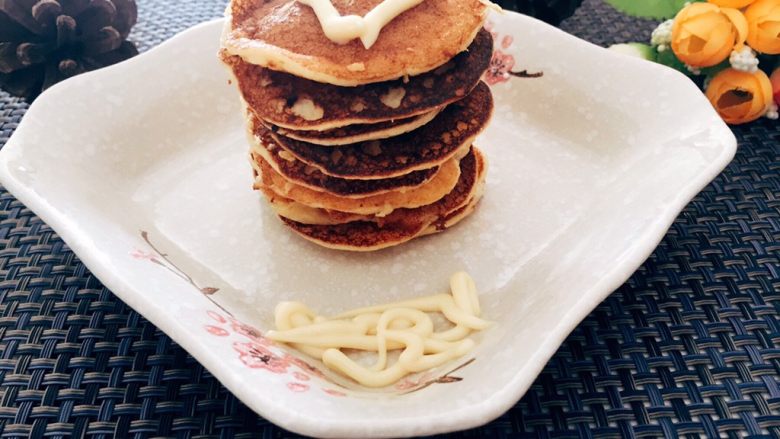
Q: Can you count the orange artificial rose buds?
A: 4